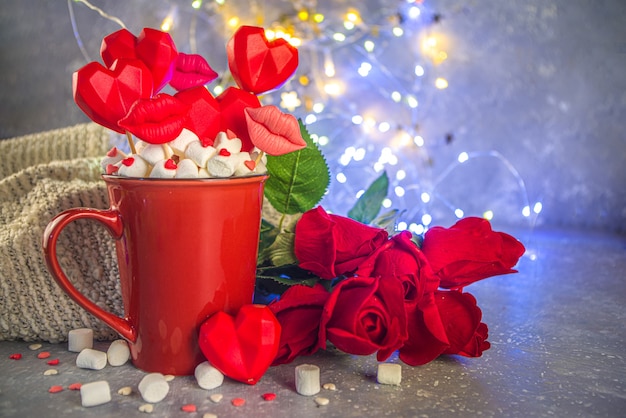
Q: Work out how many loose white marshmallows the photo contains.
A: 8